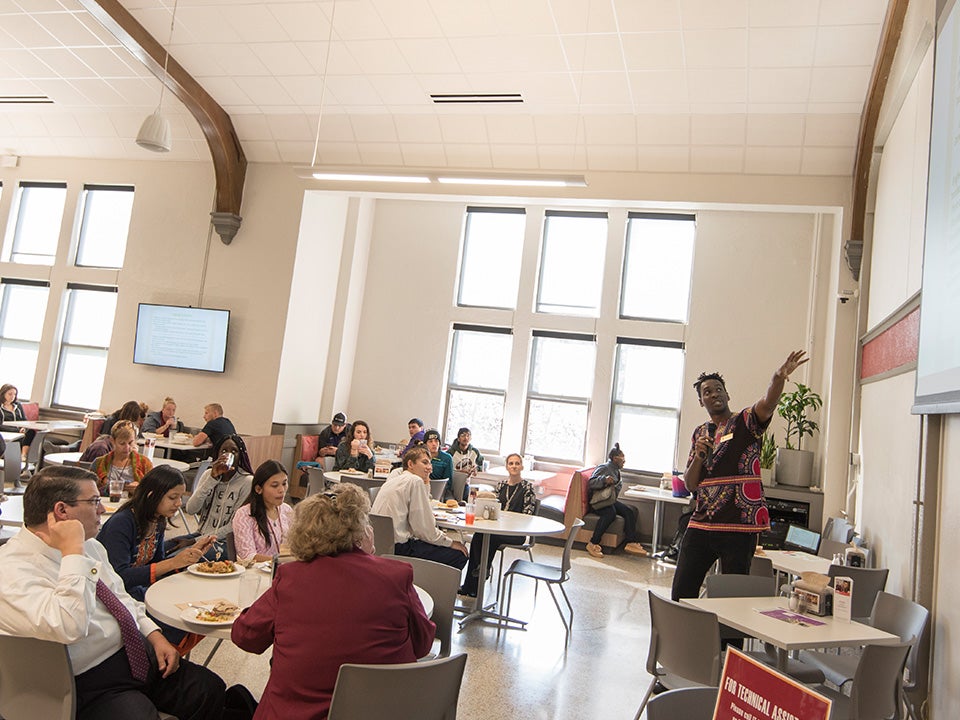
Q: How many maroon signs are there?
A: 1